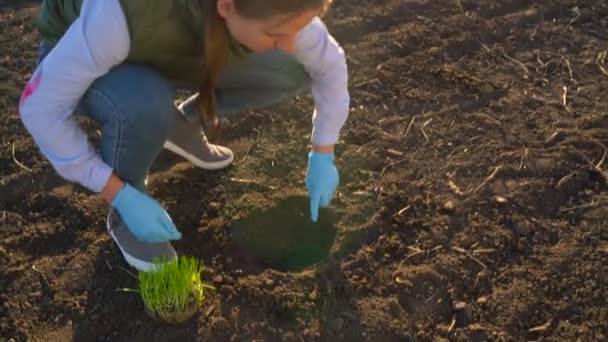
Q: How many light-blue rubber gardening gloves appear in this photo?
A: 2